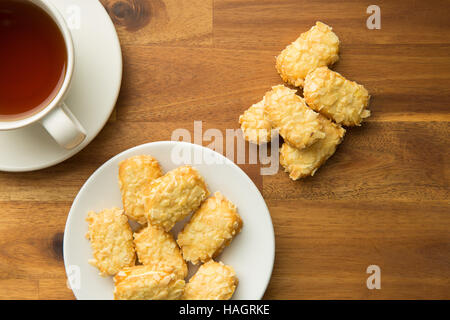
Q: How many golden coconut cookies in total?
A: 12